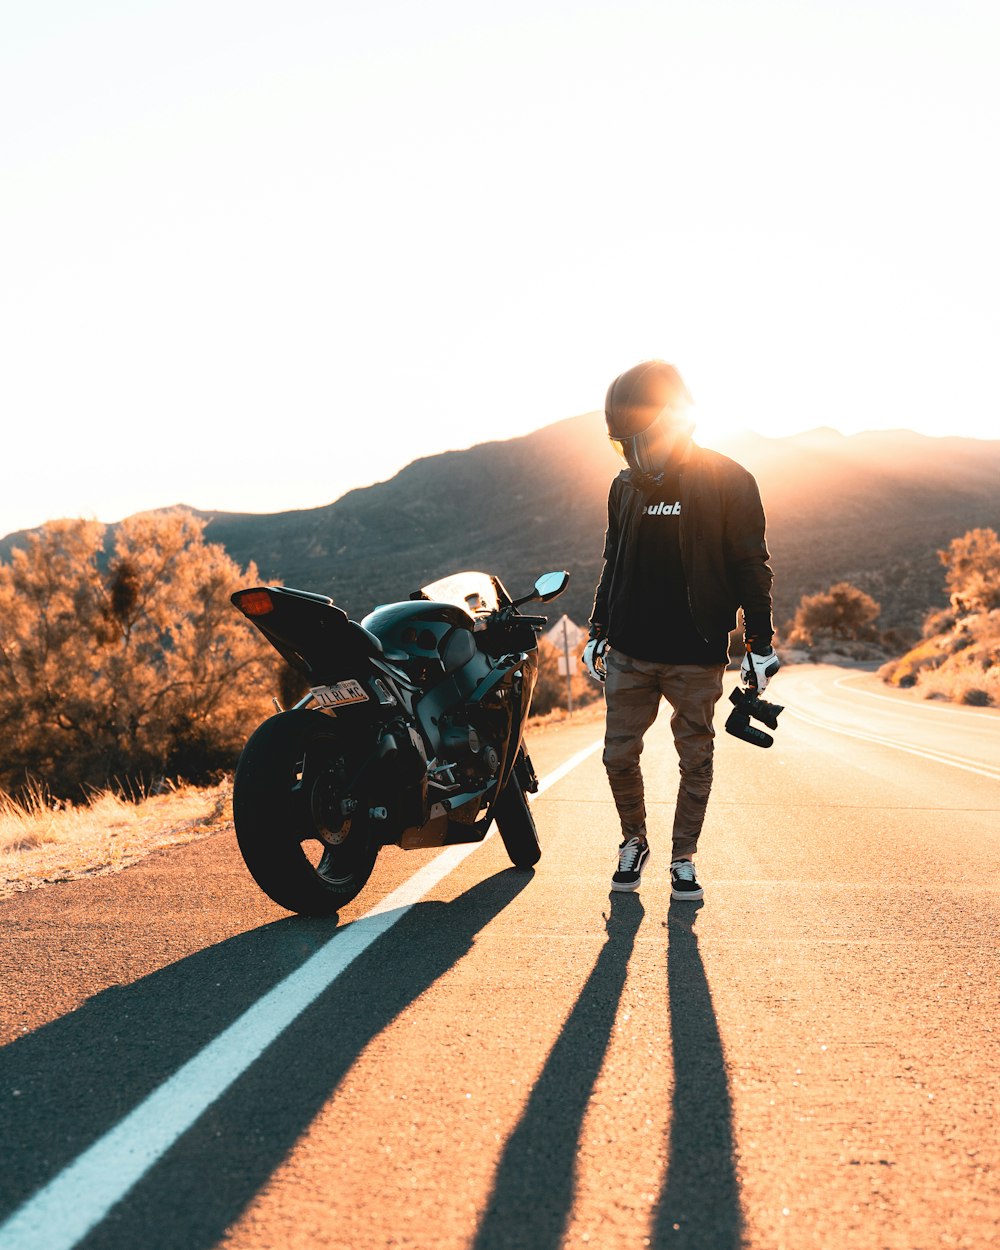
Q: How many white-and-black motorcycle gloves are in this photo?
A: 2